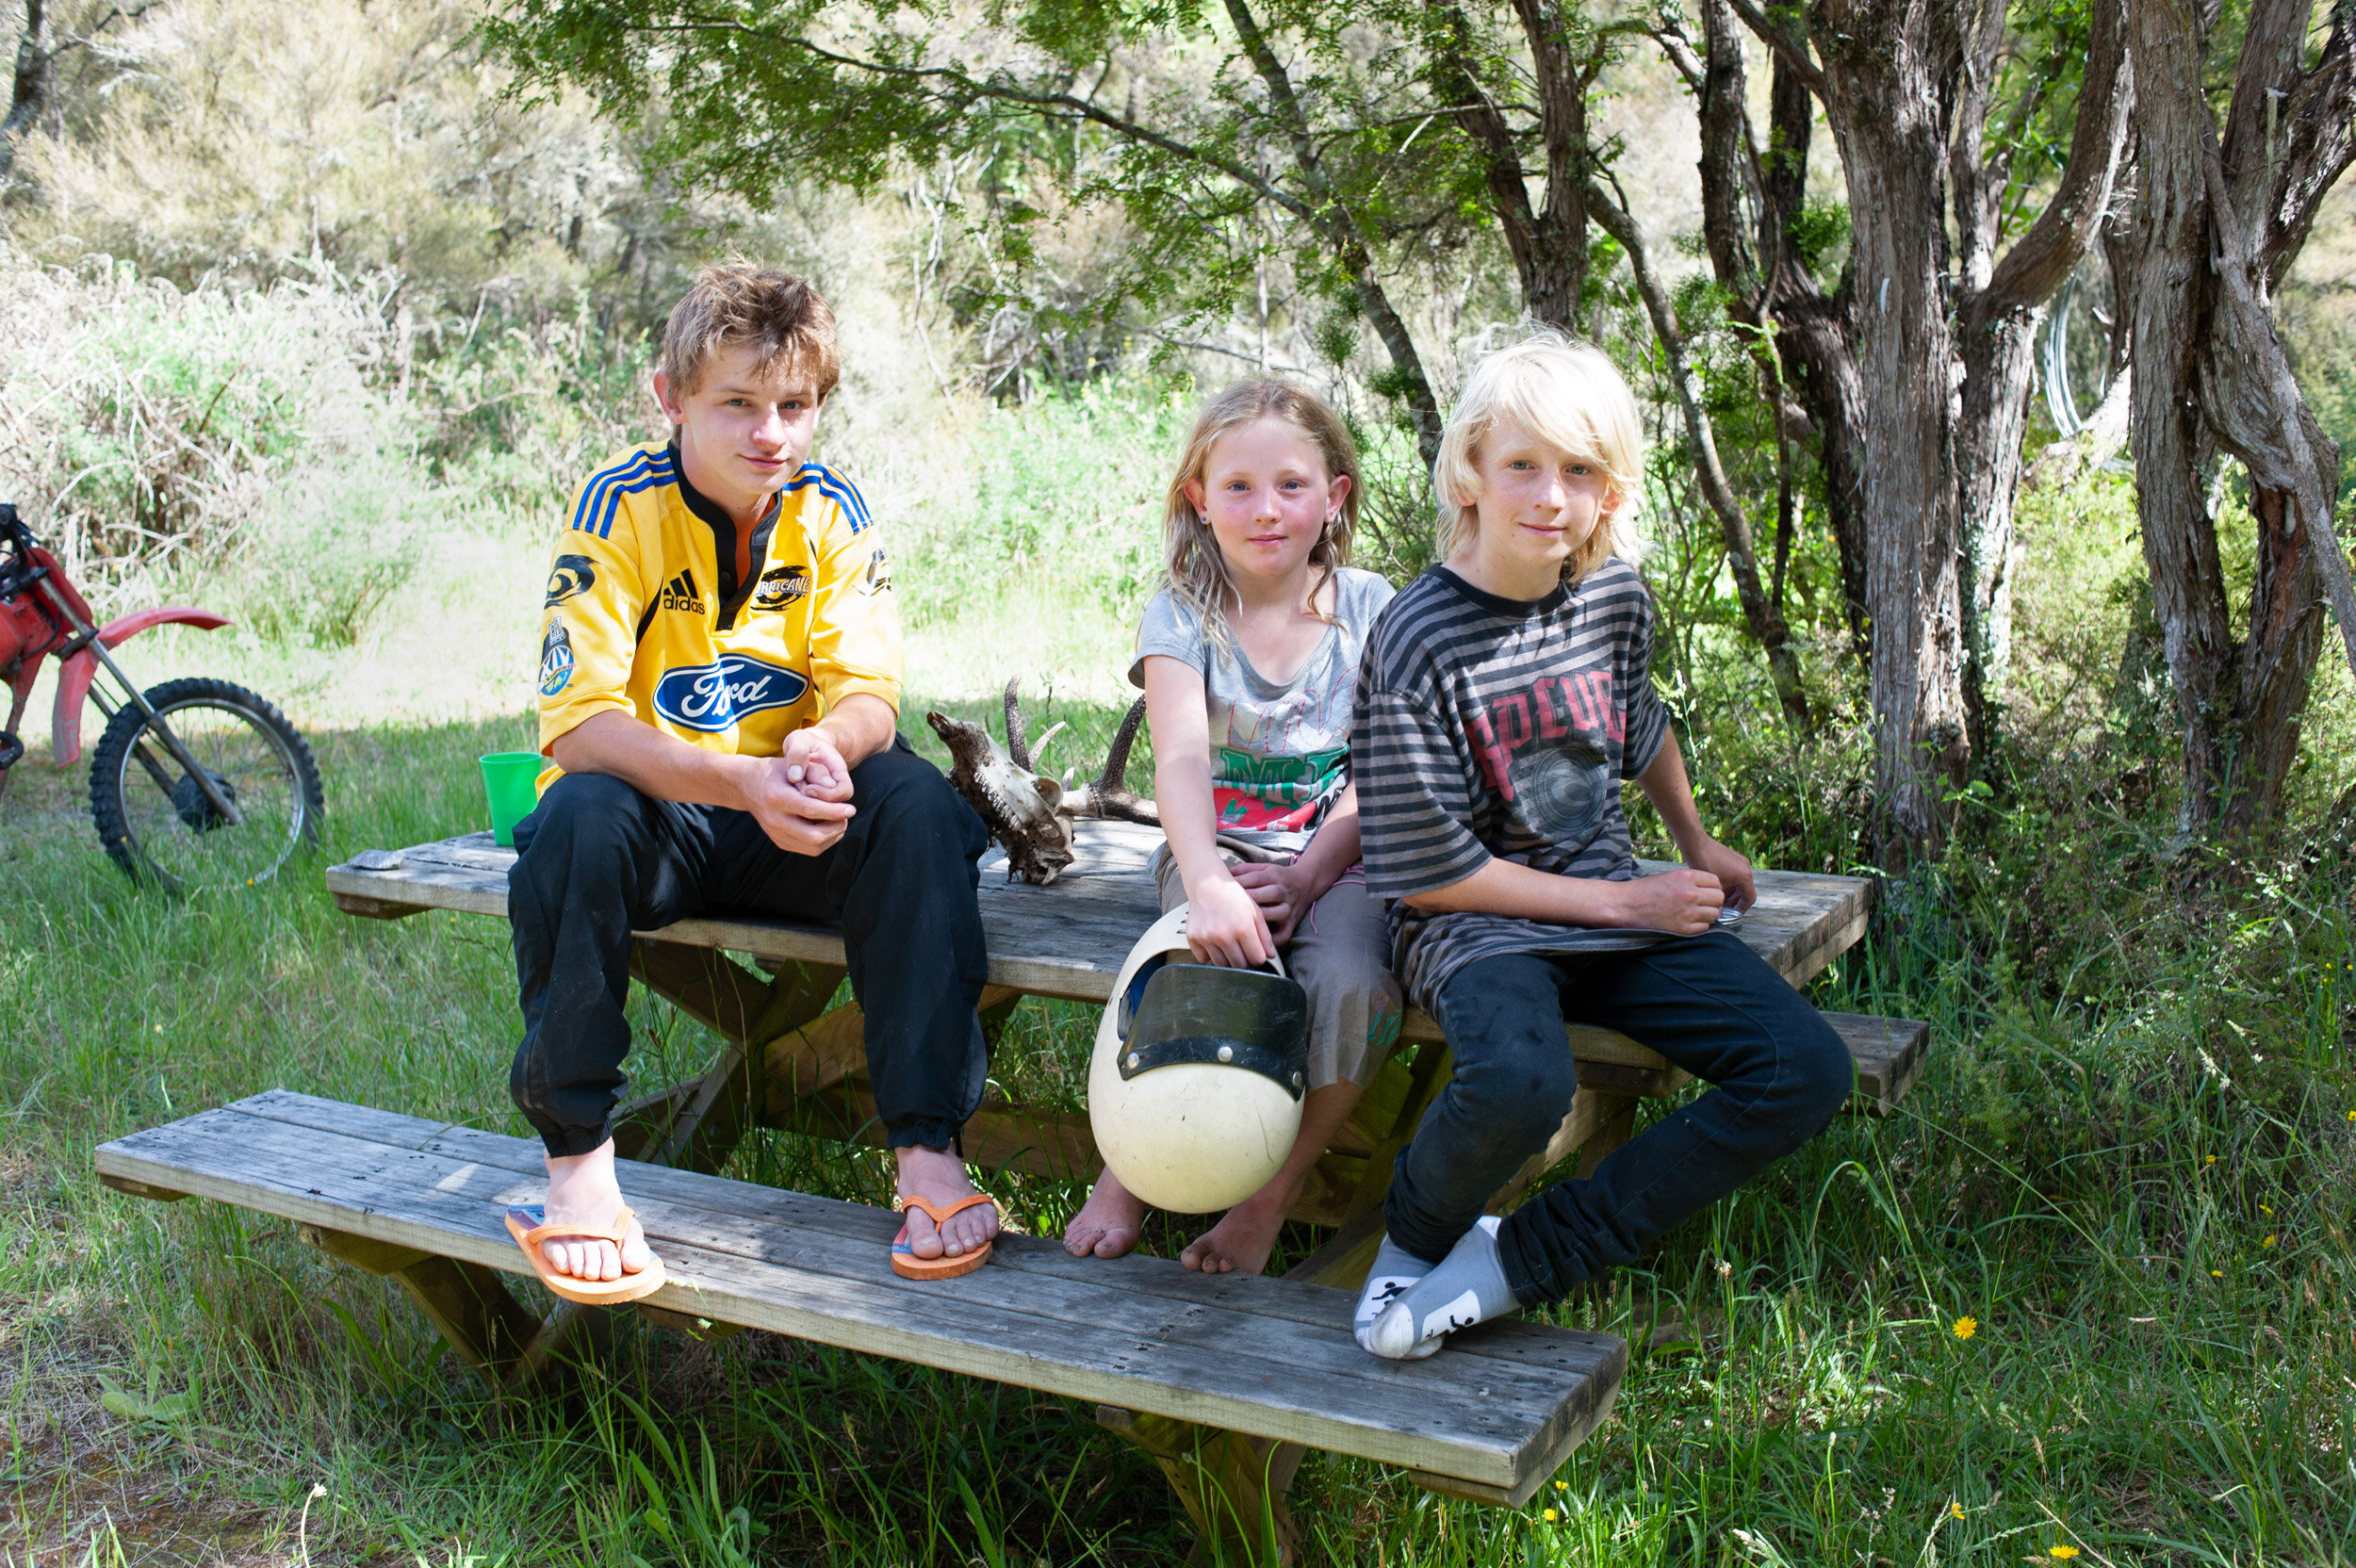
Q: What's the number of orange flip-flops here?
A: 2